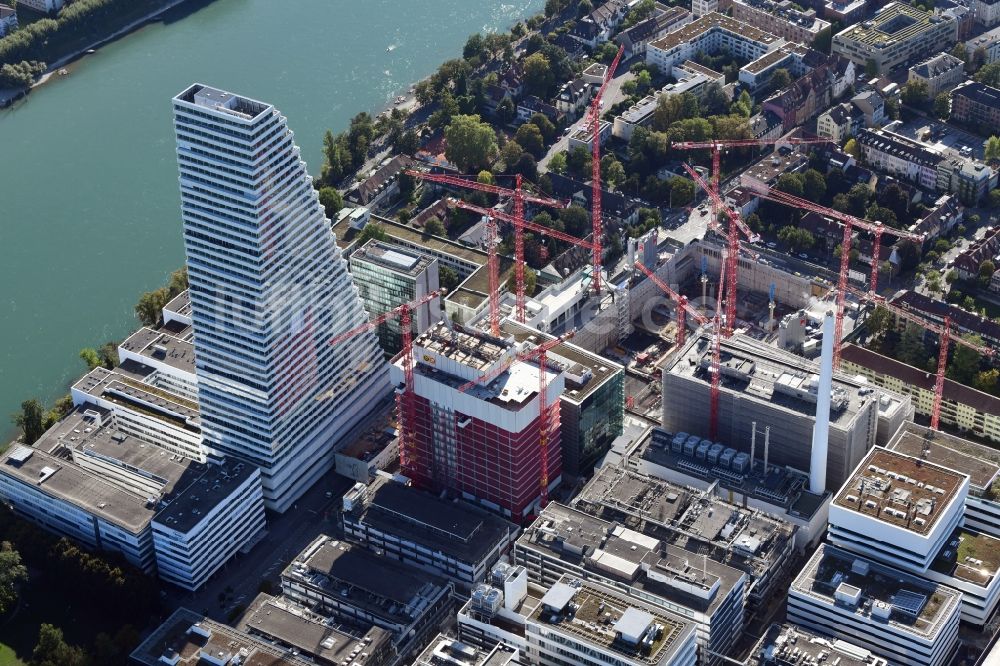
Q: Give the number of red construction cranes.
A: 12